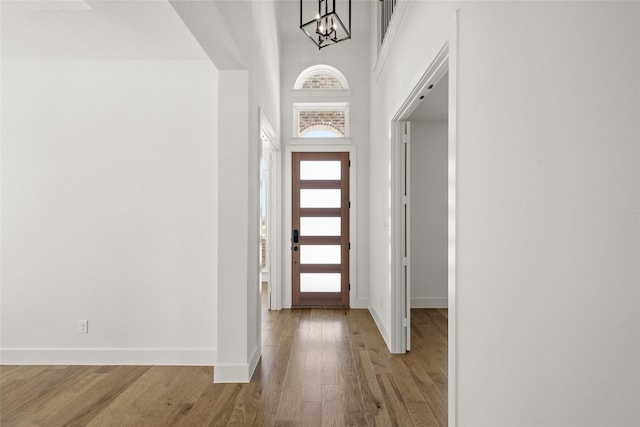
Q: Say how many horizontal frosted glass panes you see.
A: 5